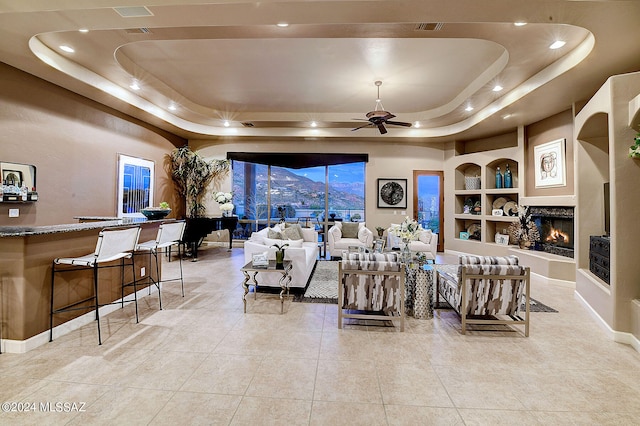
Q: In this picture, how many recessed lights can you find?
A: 12